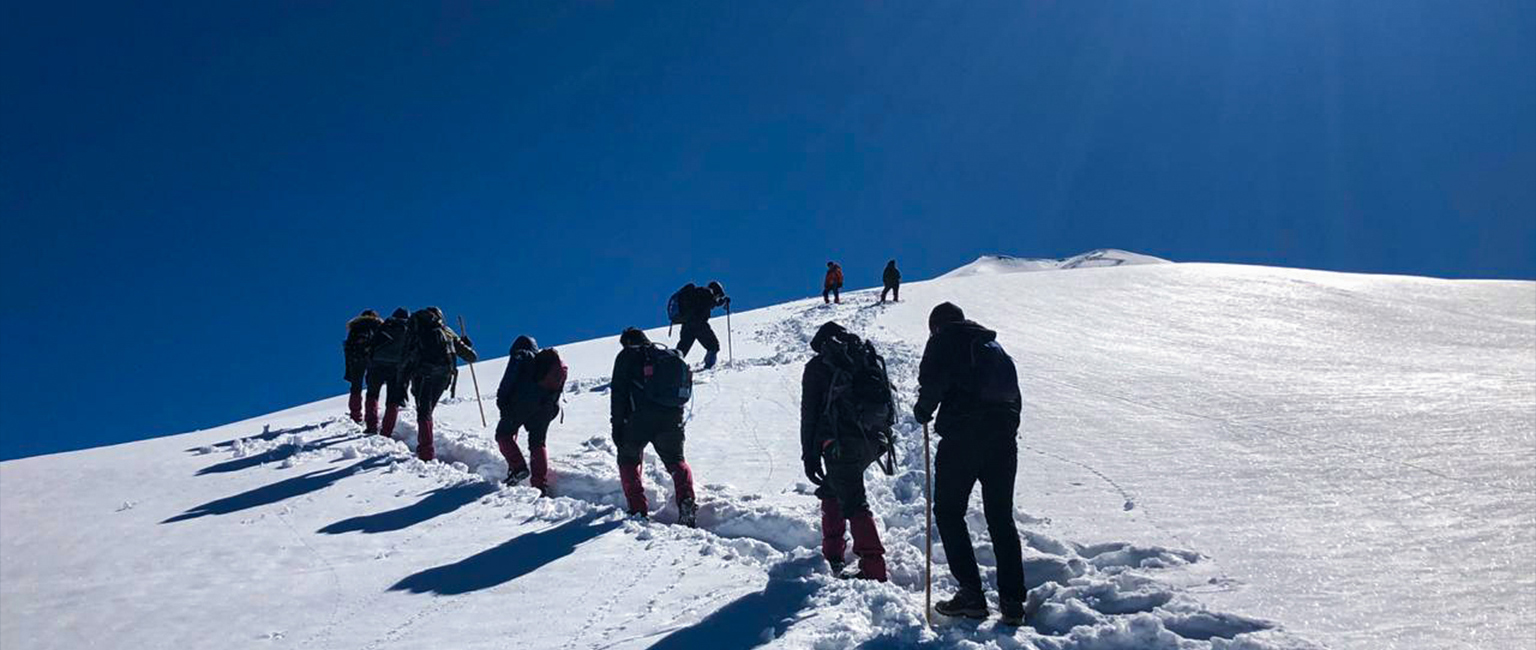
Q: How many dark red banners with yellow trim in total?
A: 0